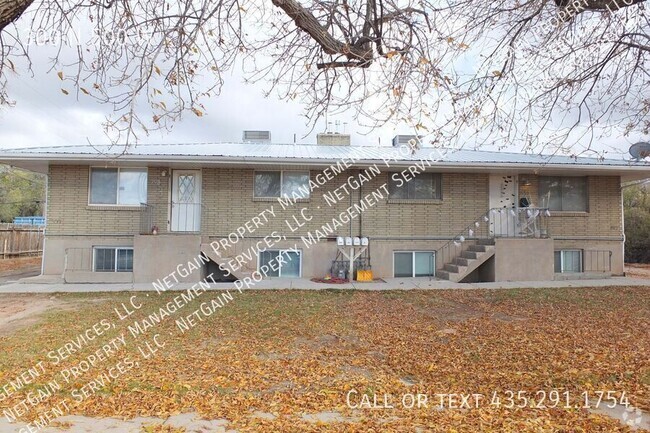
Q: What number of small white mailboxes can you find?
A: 4